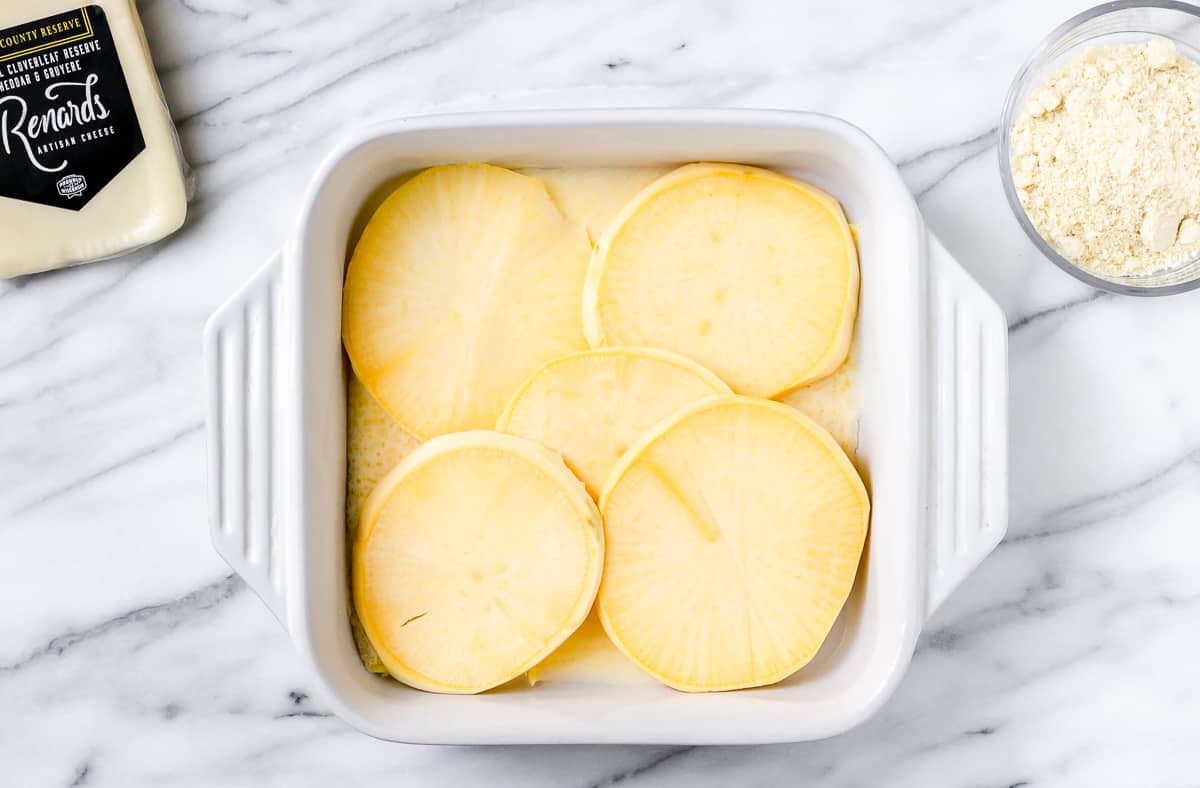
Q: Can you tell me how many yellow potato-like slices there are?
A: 5